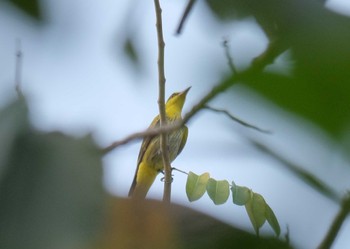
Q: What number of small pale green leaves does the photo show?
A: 5